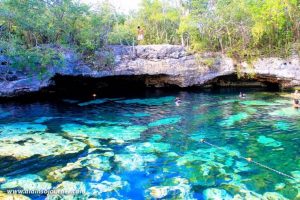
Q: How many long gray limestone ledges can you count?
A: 1